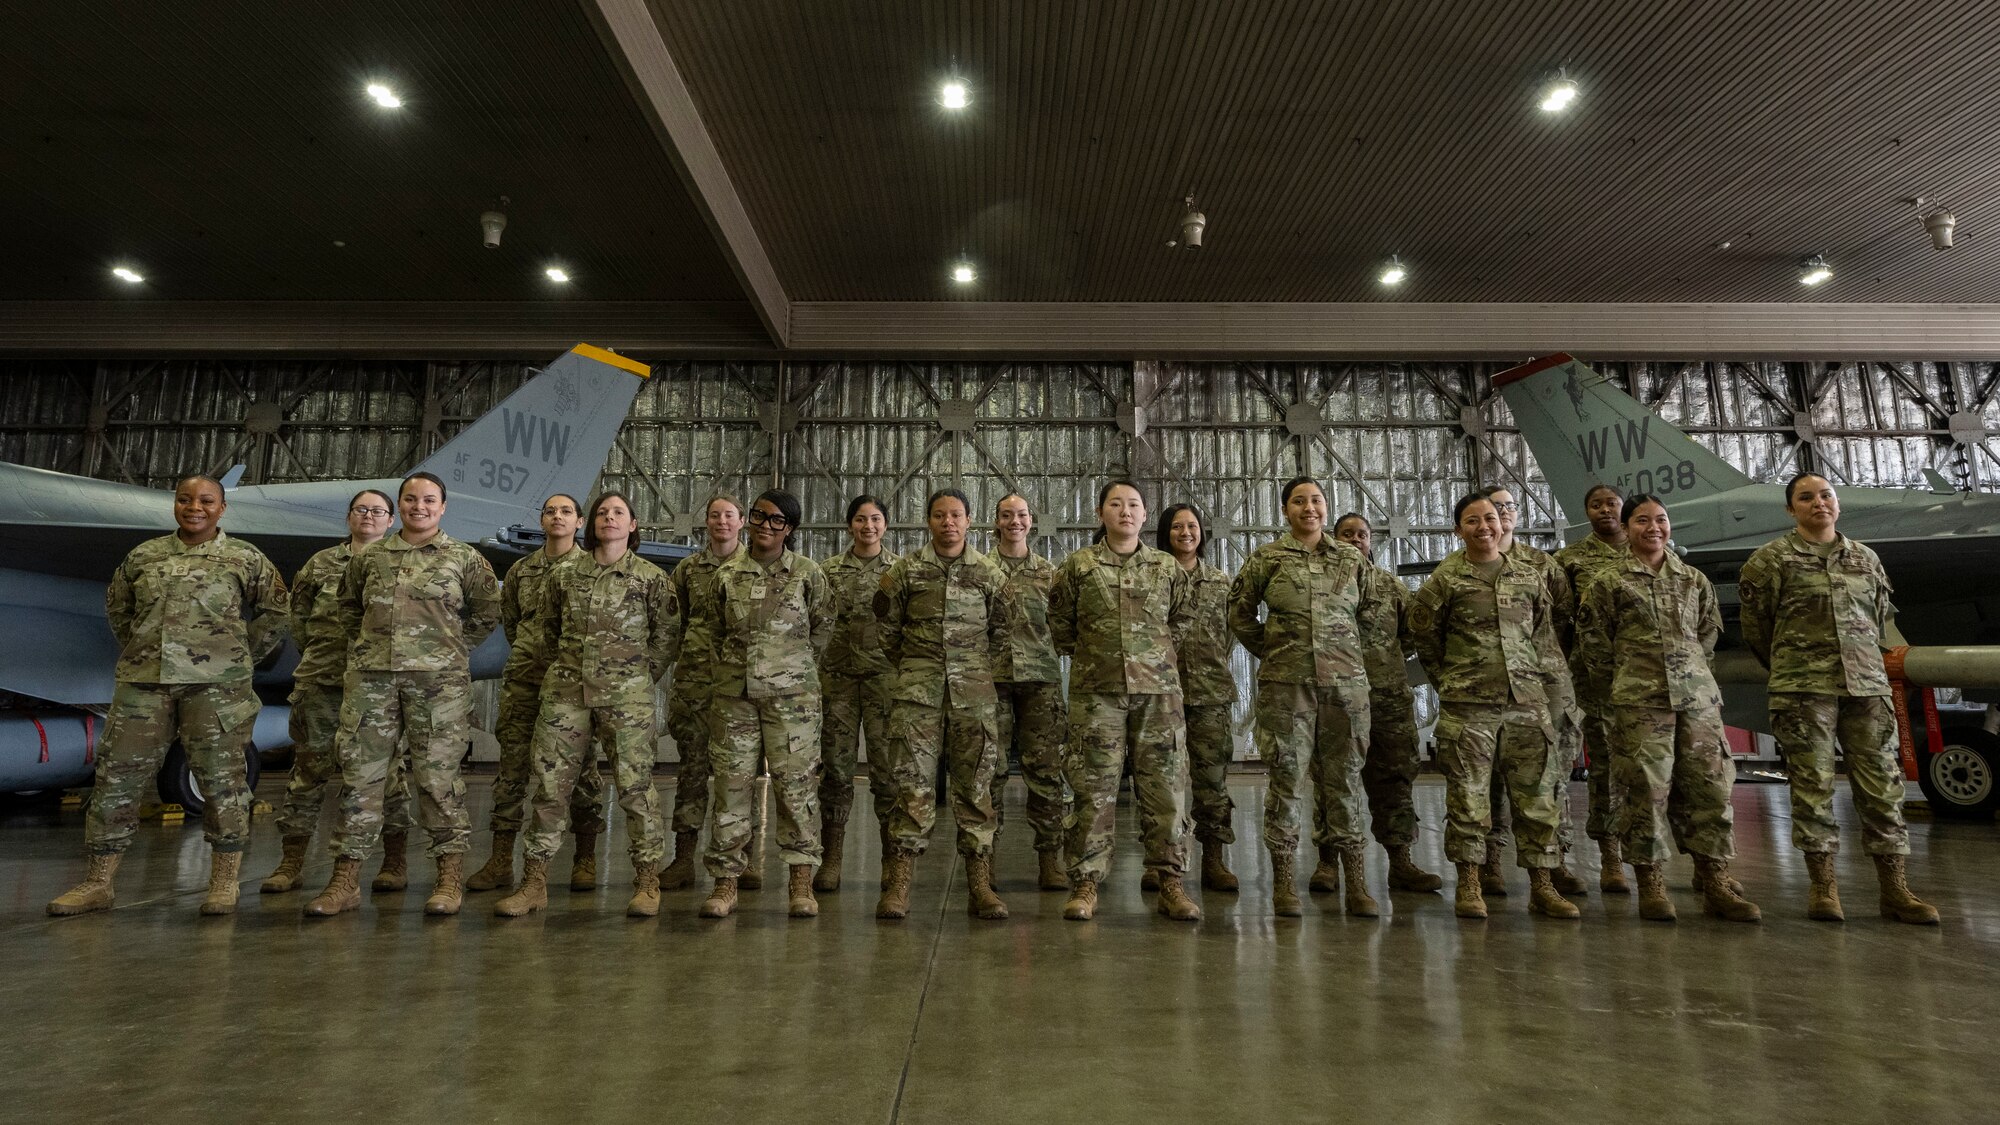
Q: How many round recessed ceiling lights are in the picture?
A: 8